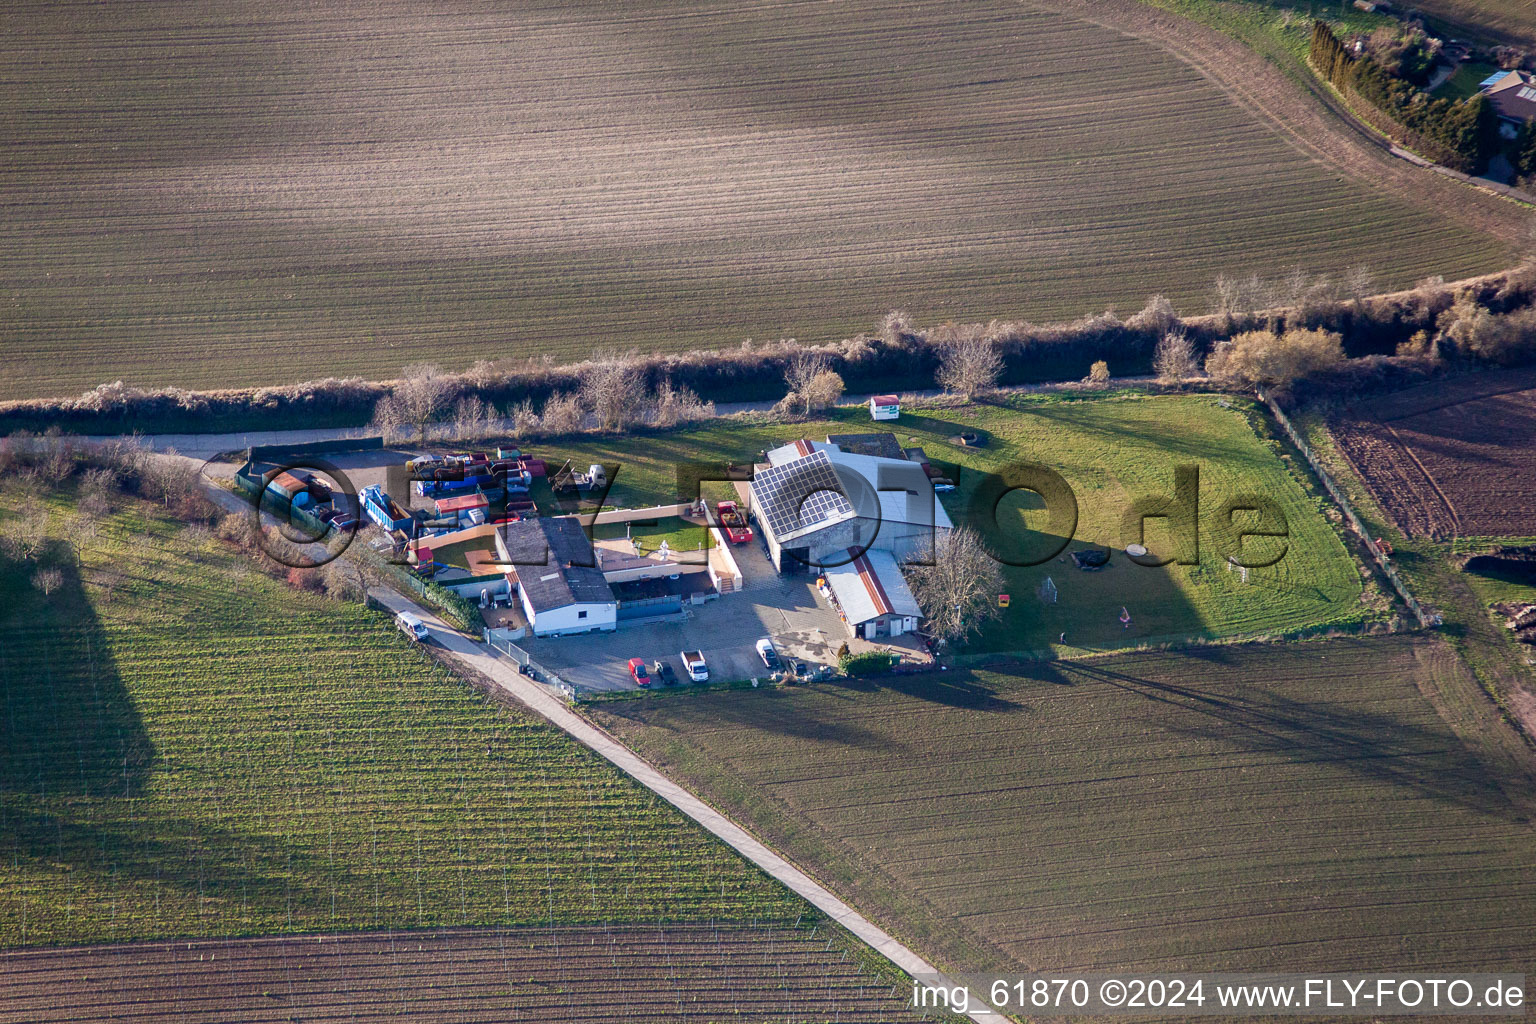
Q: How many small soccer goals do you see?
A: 2